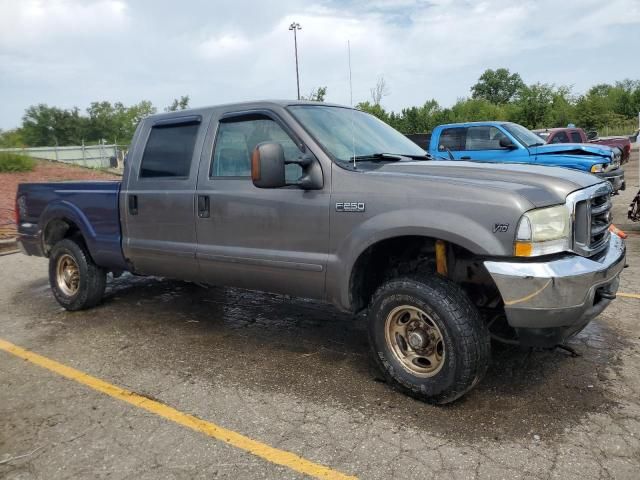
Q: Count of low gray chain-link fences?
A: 1